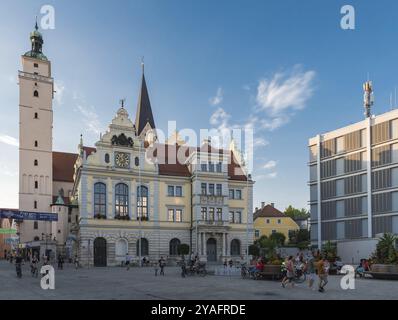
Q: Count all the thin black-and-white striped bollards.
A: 0